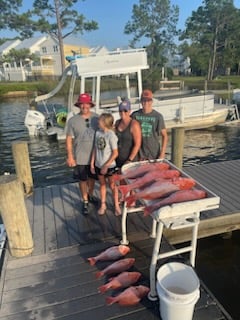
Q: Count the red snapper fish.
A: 8